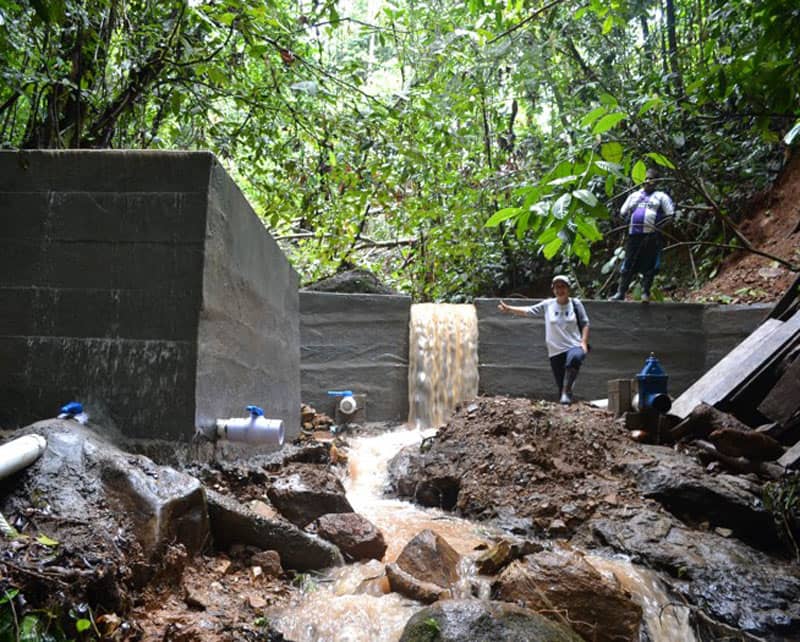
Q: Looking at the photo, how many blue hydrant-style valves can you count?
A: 1